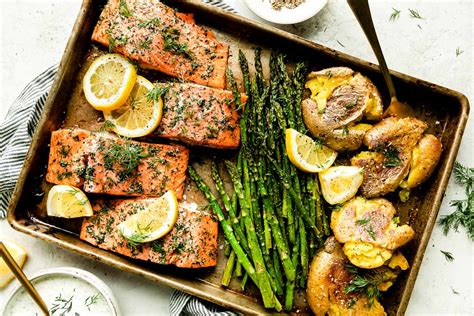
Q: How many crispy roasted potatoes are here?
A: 4